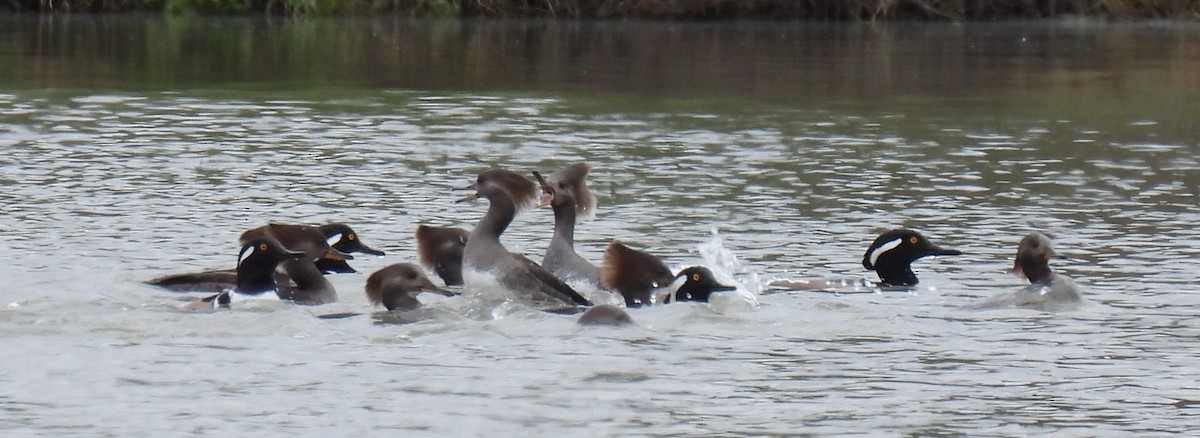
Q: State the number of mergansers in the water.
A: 12